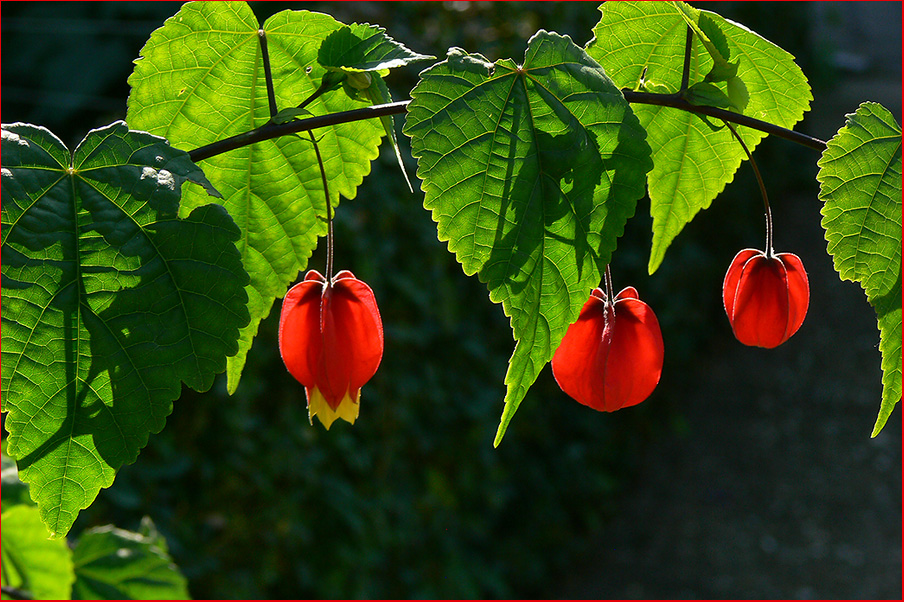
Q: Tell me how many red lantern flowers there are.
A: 3